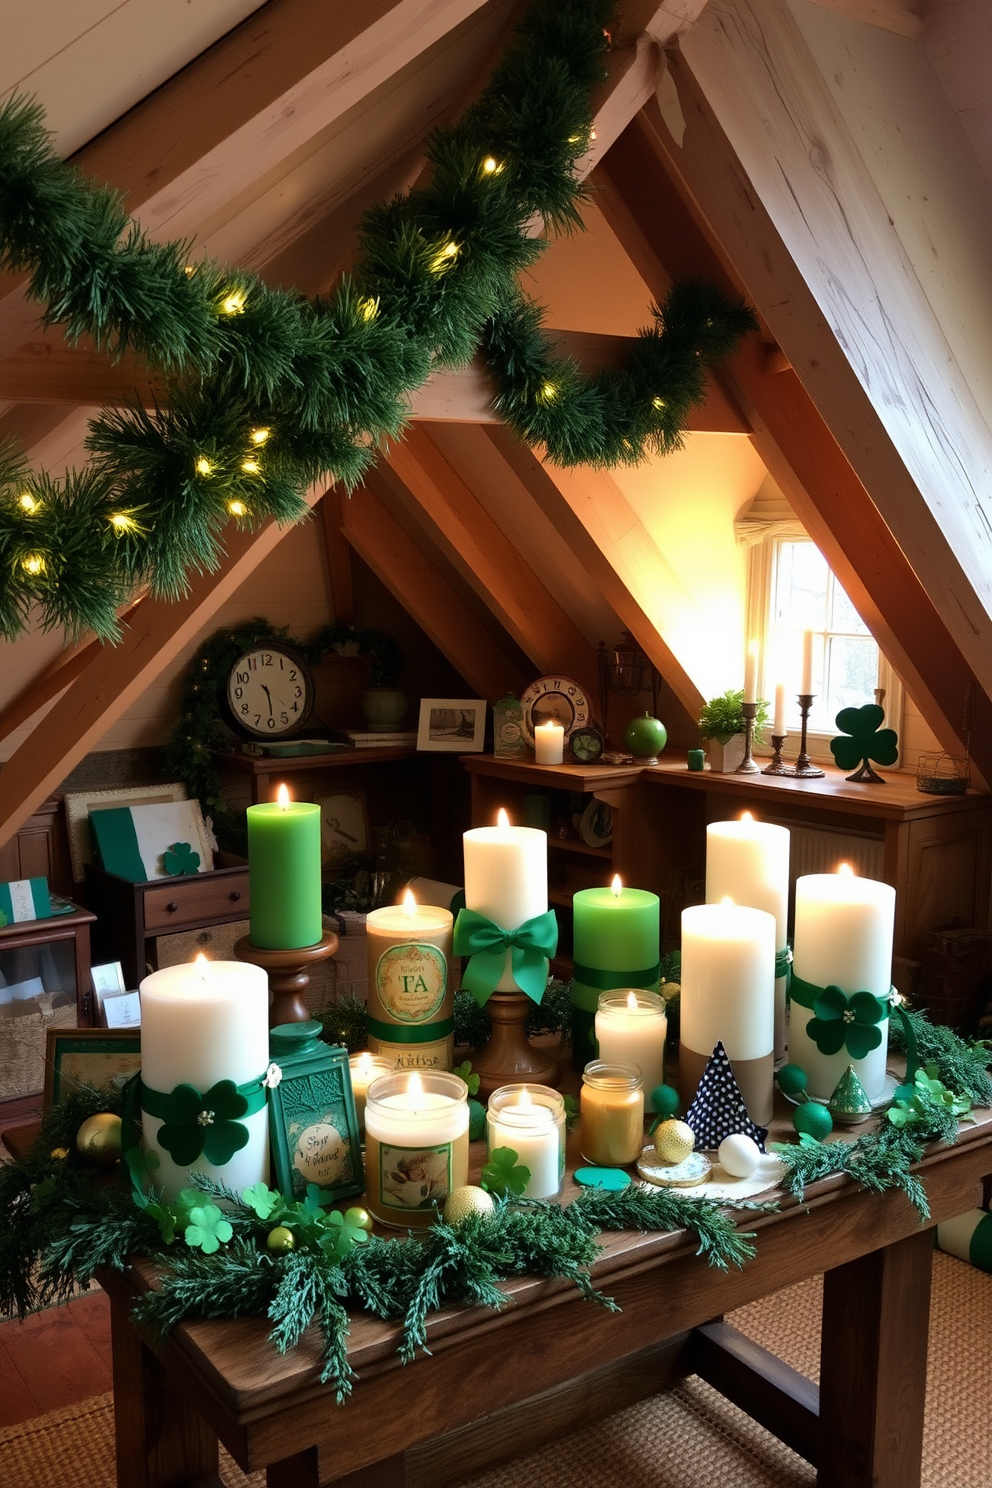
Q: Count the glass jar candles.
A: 5